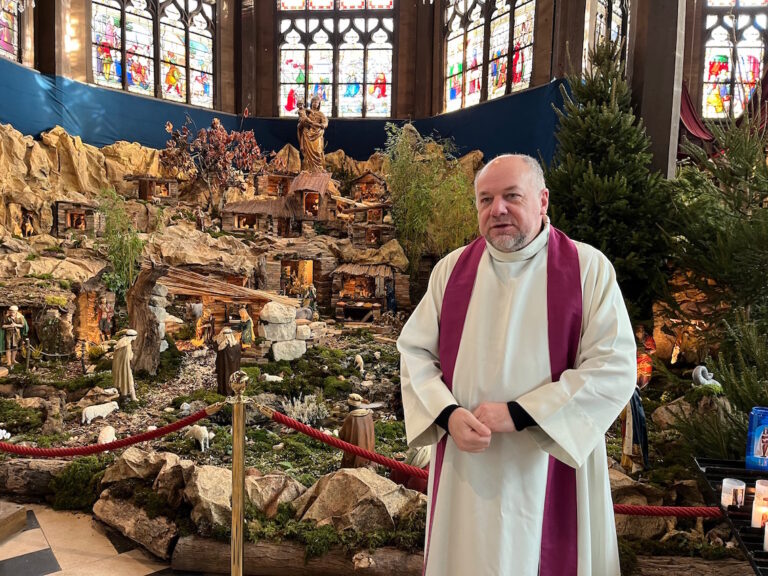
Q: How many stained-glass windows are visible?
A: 6